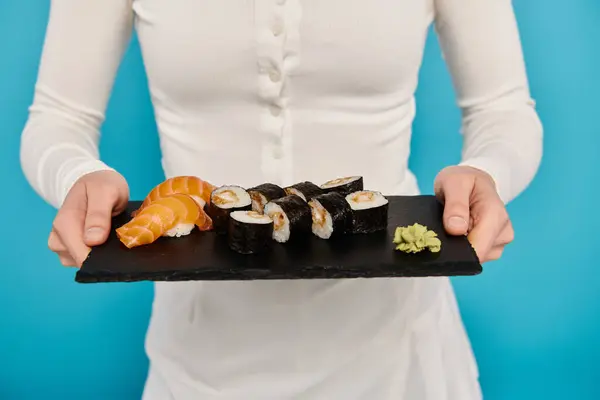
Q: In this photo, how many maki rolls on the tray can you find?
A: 8